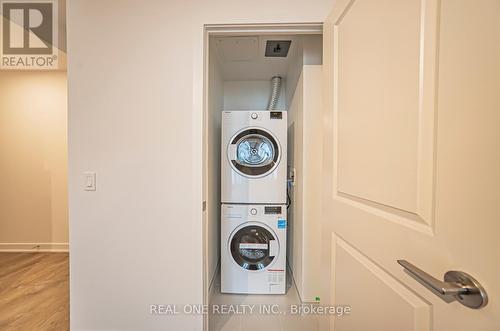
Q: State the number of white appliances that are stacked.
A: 2